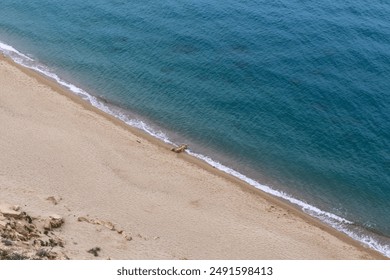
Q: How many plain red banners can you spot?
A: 0